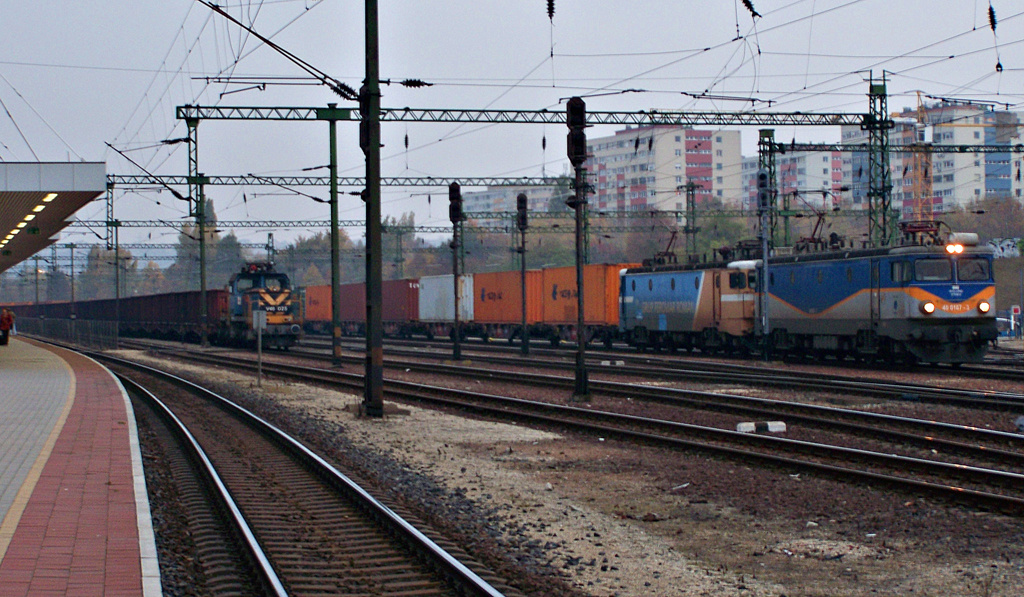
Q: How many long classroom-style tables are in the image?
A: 0